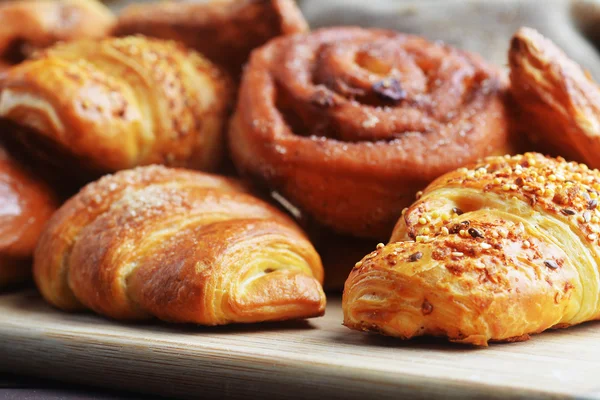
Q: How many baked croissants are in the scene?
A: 3